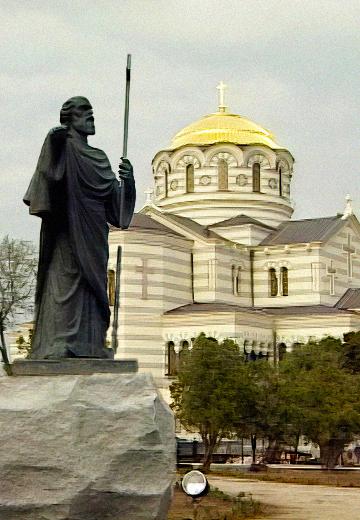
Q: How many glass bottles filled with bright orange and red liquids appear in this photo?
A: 0